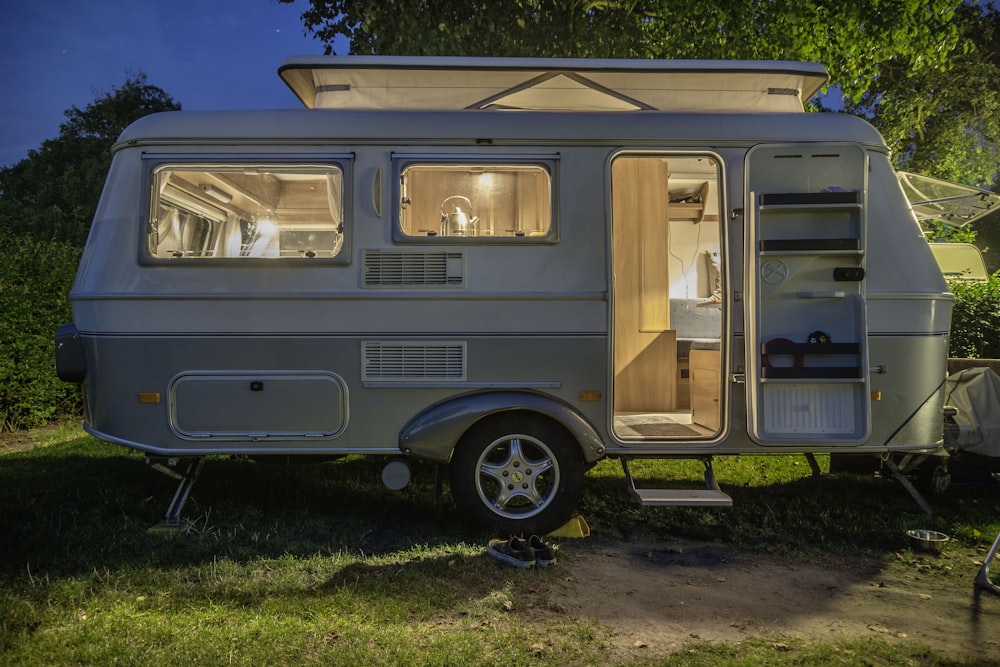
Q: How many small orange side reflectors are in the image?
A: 3